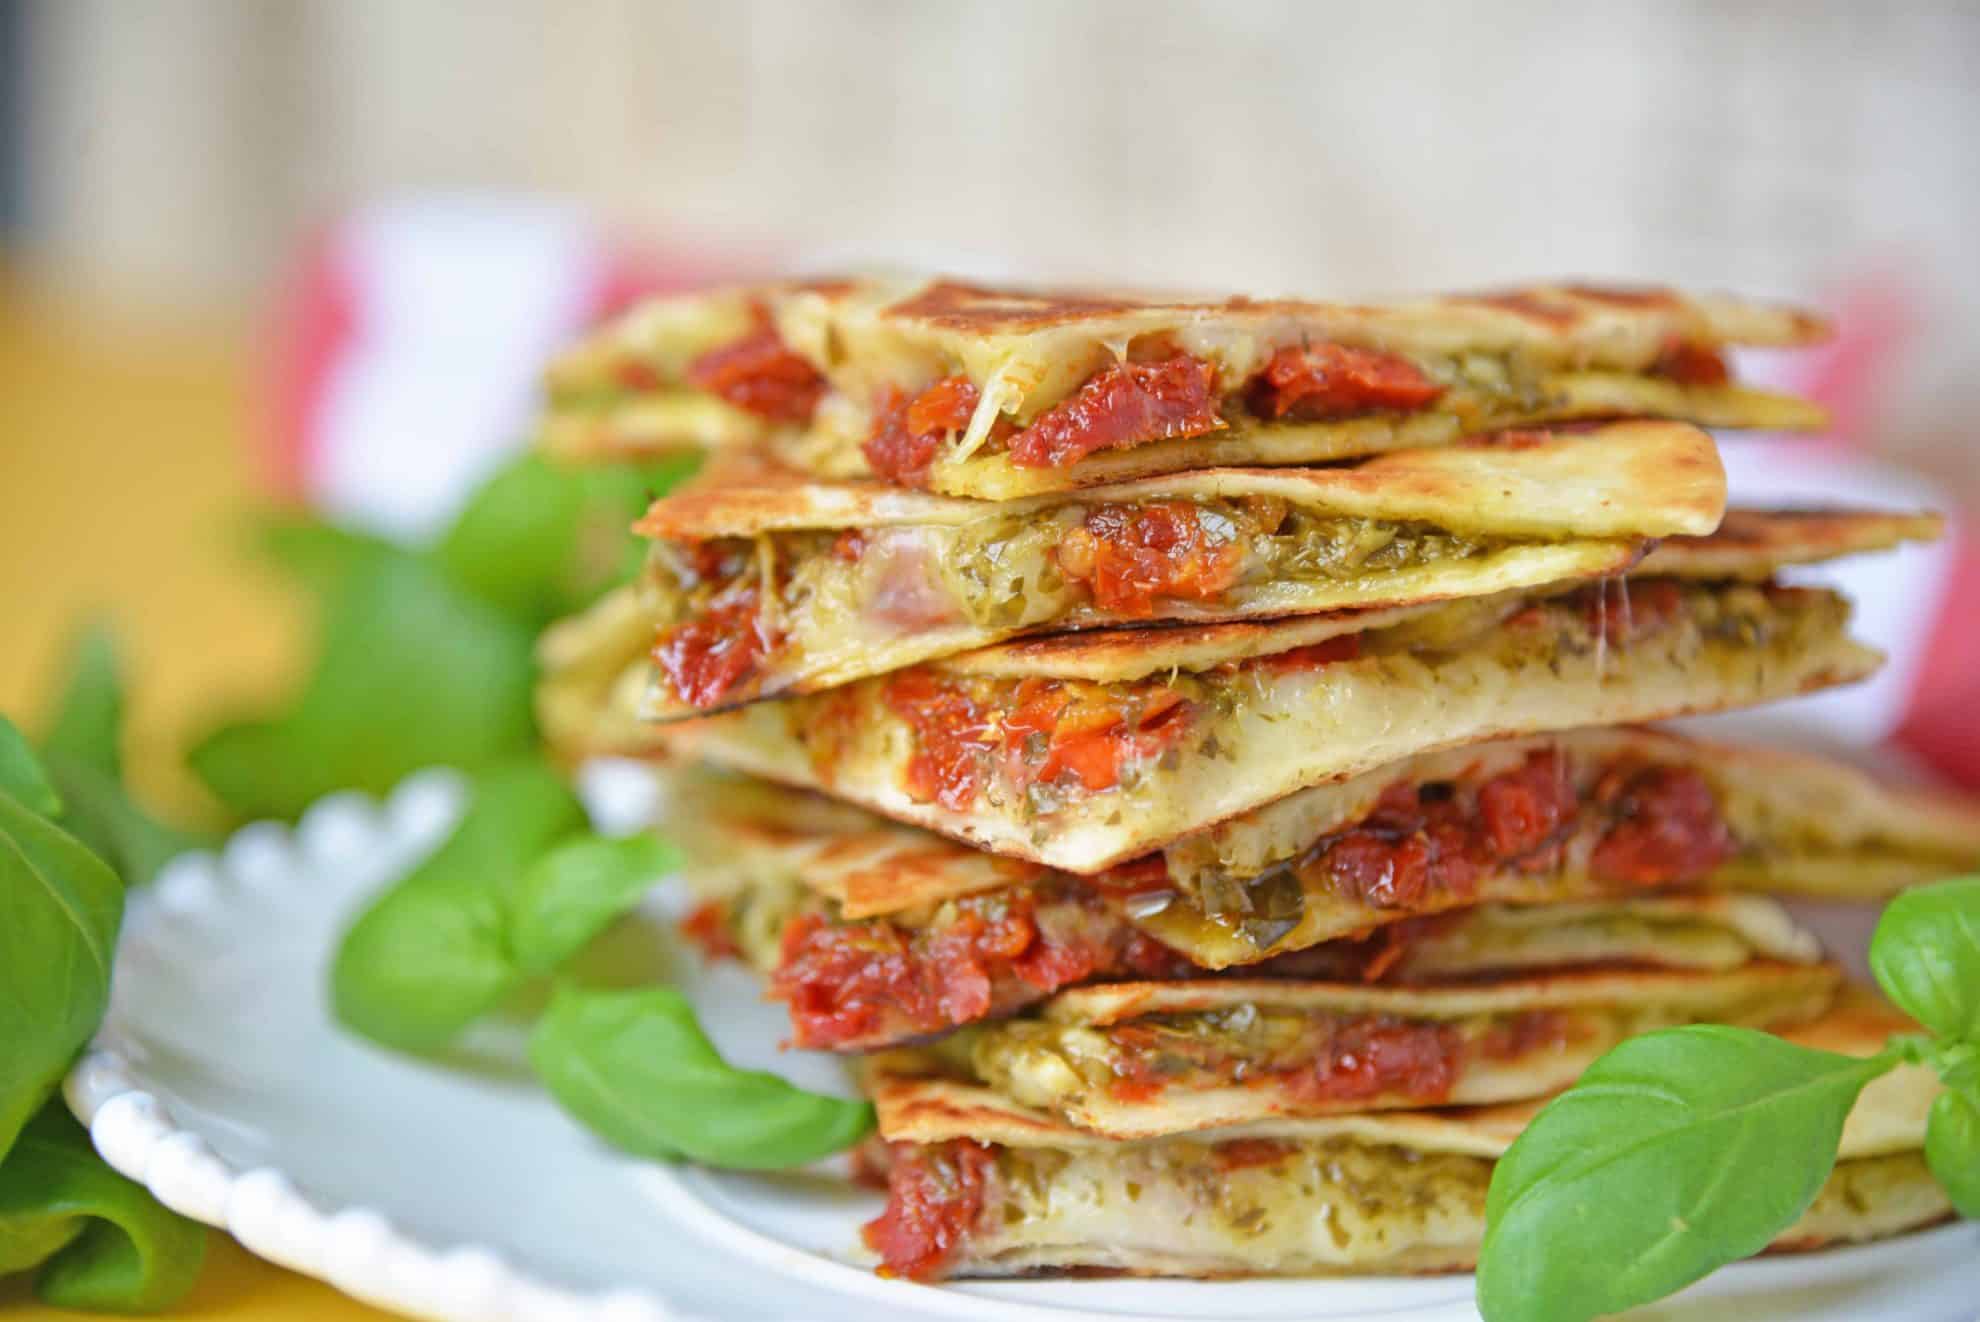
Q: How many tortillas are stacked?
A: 7